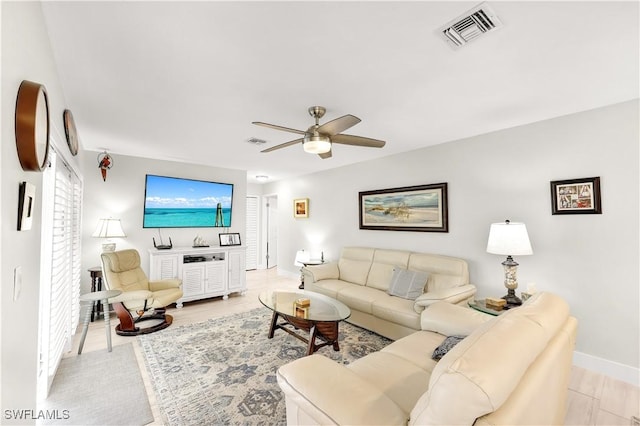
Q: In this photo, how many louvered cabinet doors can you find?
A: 4